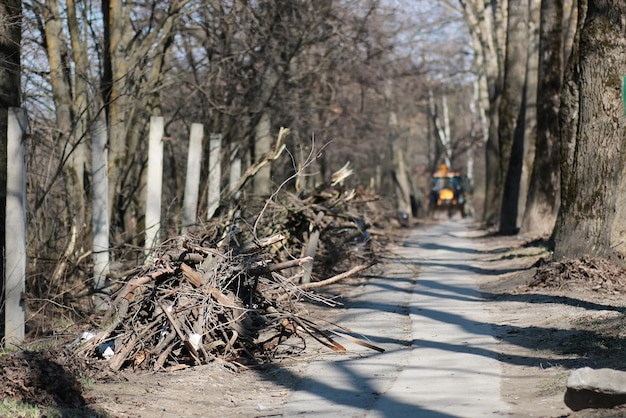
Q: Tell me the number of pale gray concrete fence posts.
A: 6